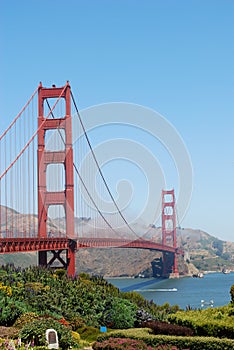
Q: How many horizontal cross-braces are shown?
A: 8